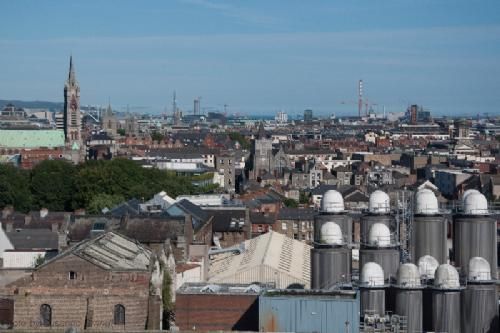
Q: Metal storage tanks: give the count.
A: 11